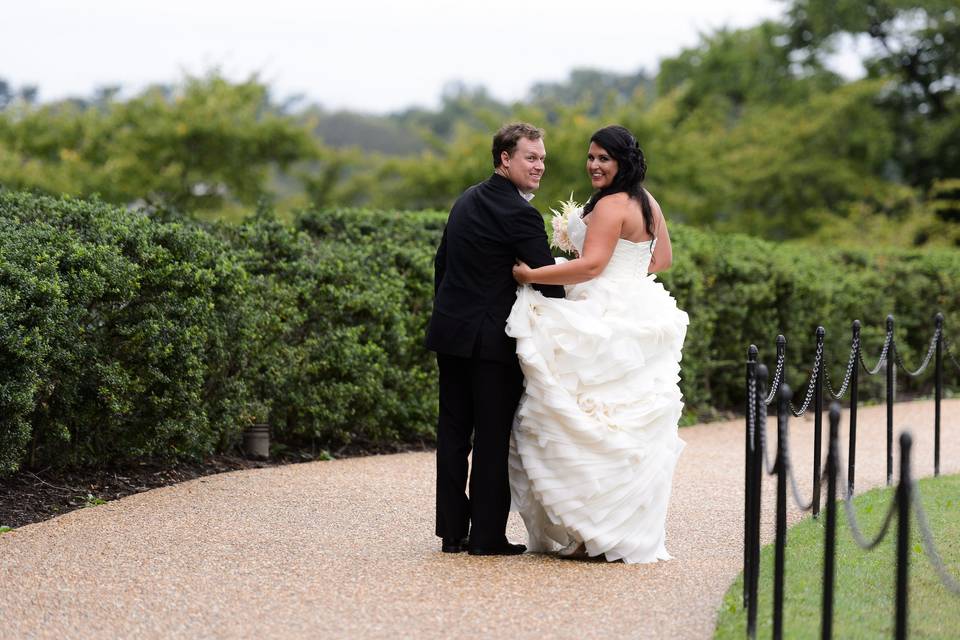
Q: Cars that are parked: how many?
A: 0